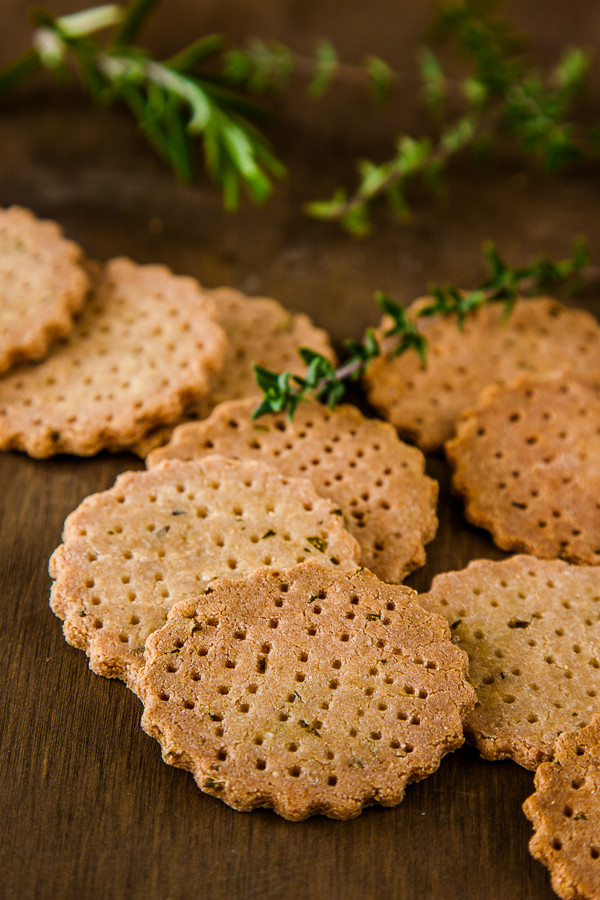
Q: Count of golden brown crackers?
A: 10